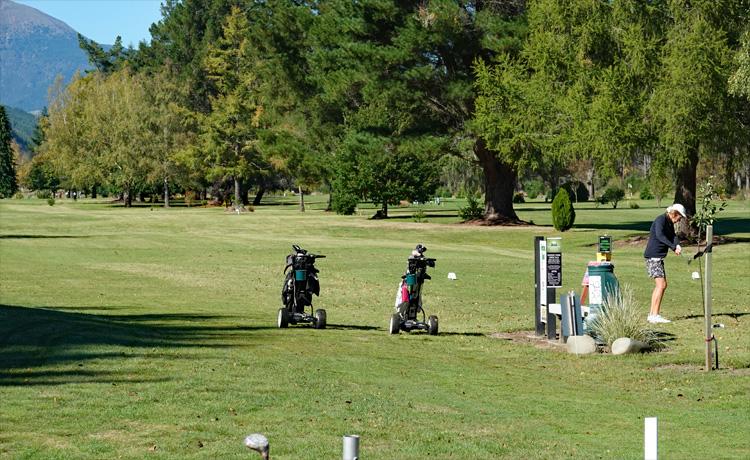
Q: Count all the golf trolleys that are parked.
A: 2